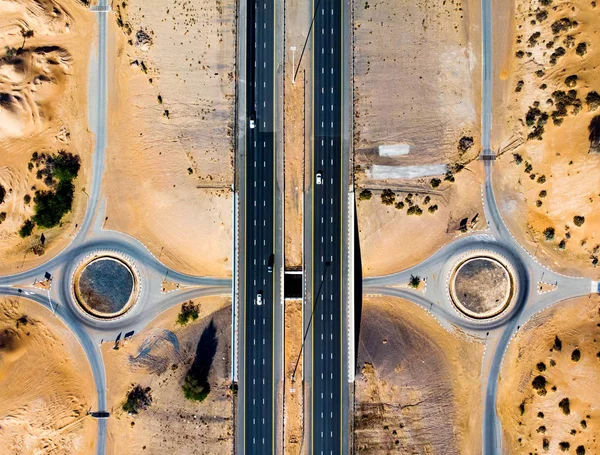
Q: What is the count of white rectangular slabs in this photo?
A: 2